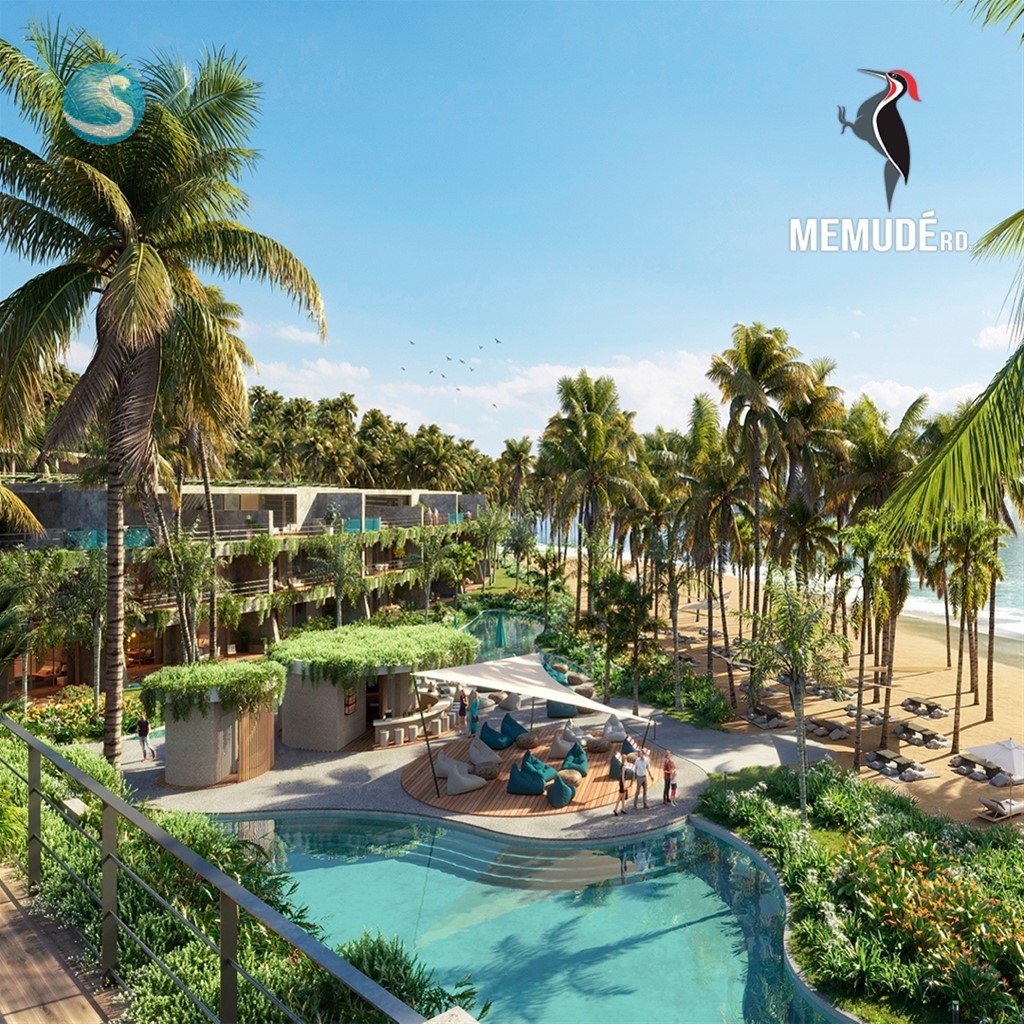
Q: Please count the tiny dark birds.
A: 11